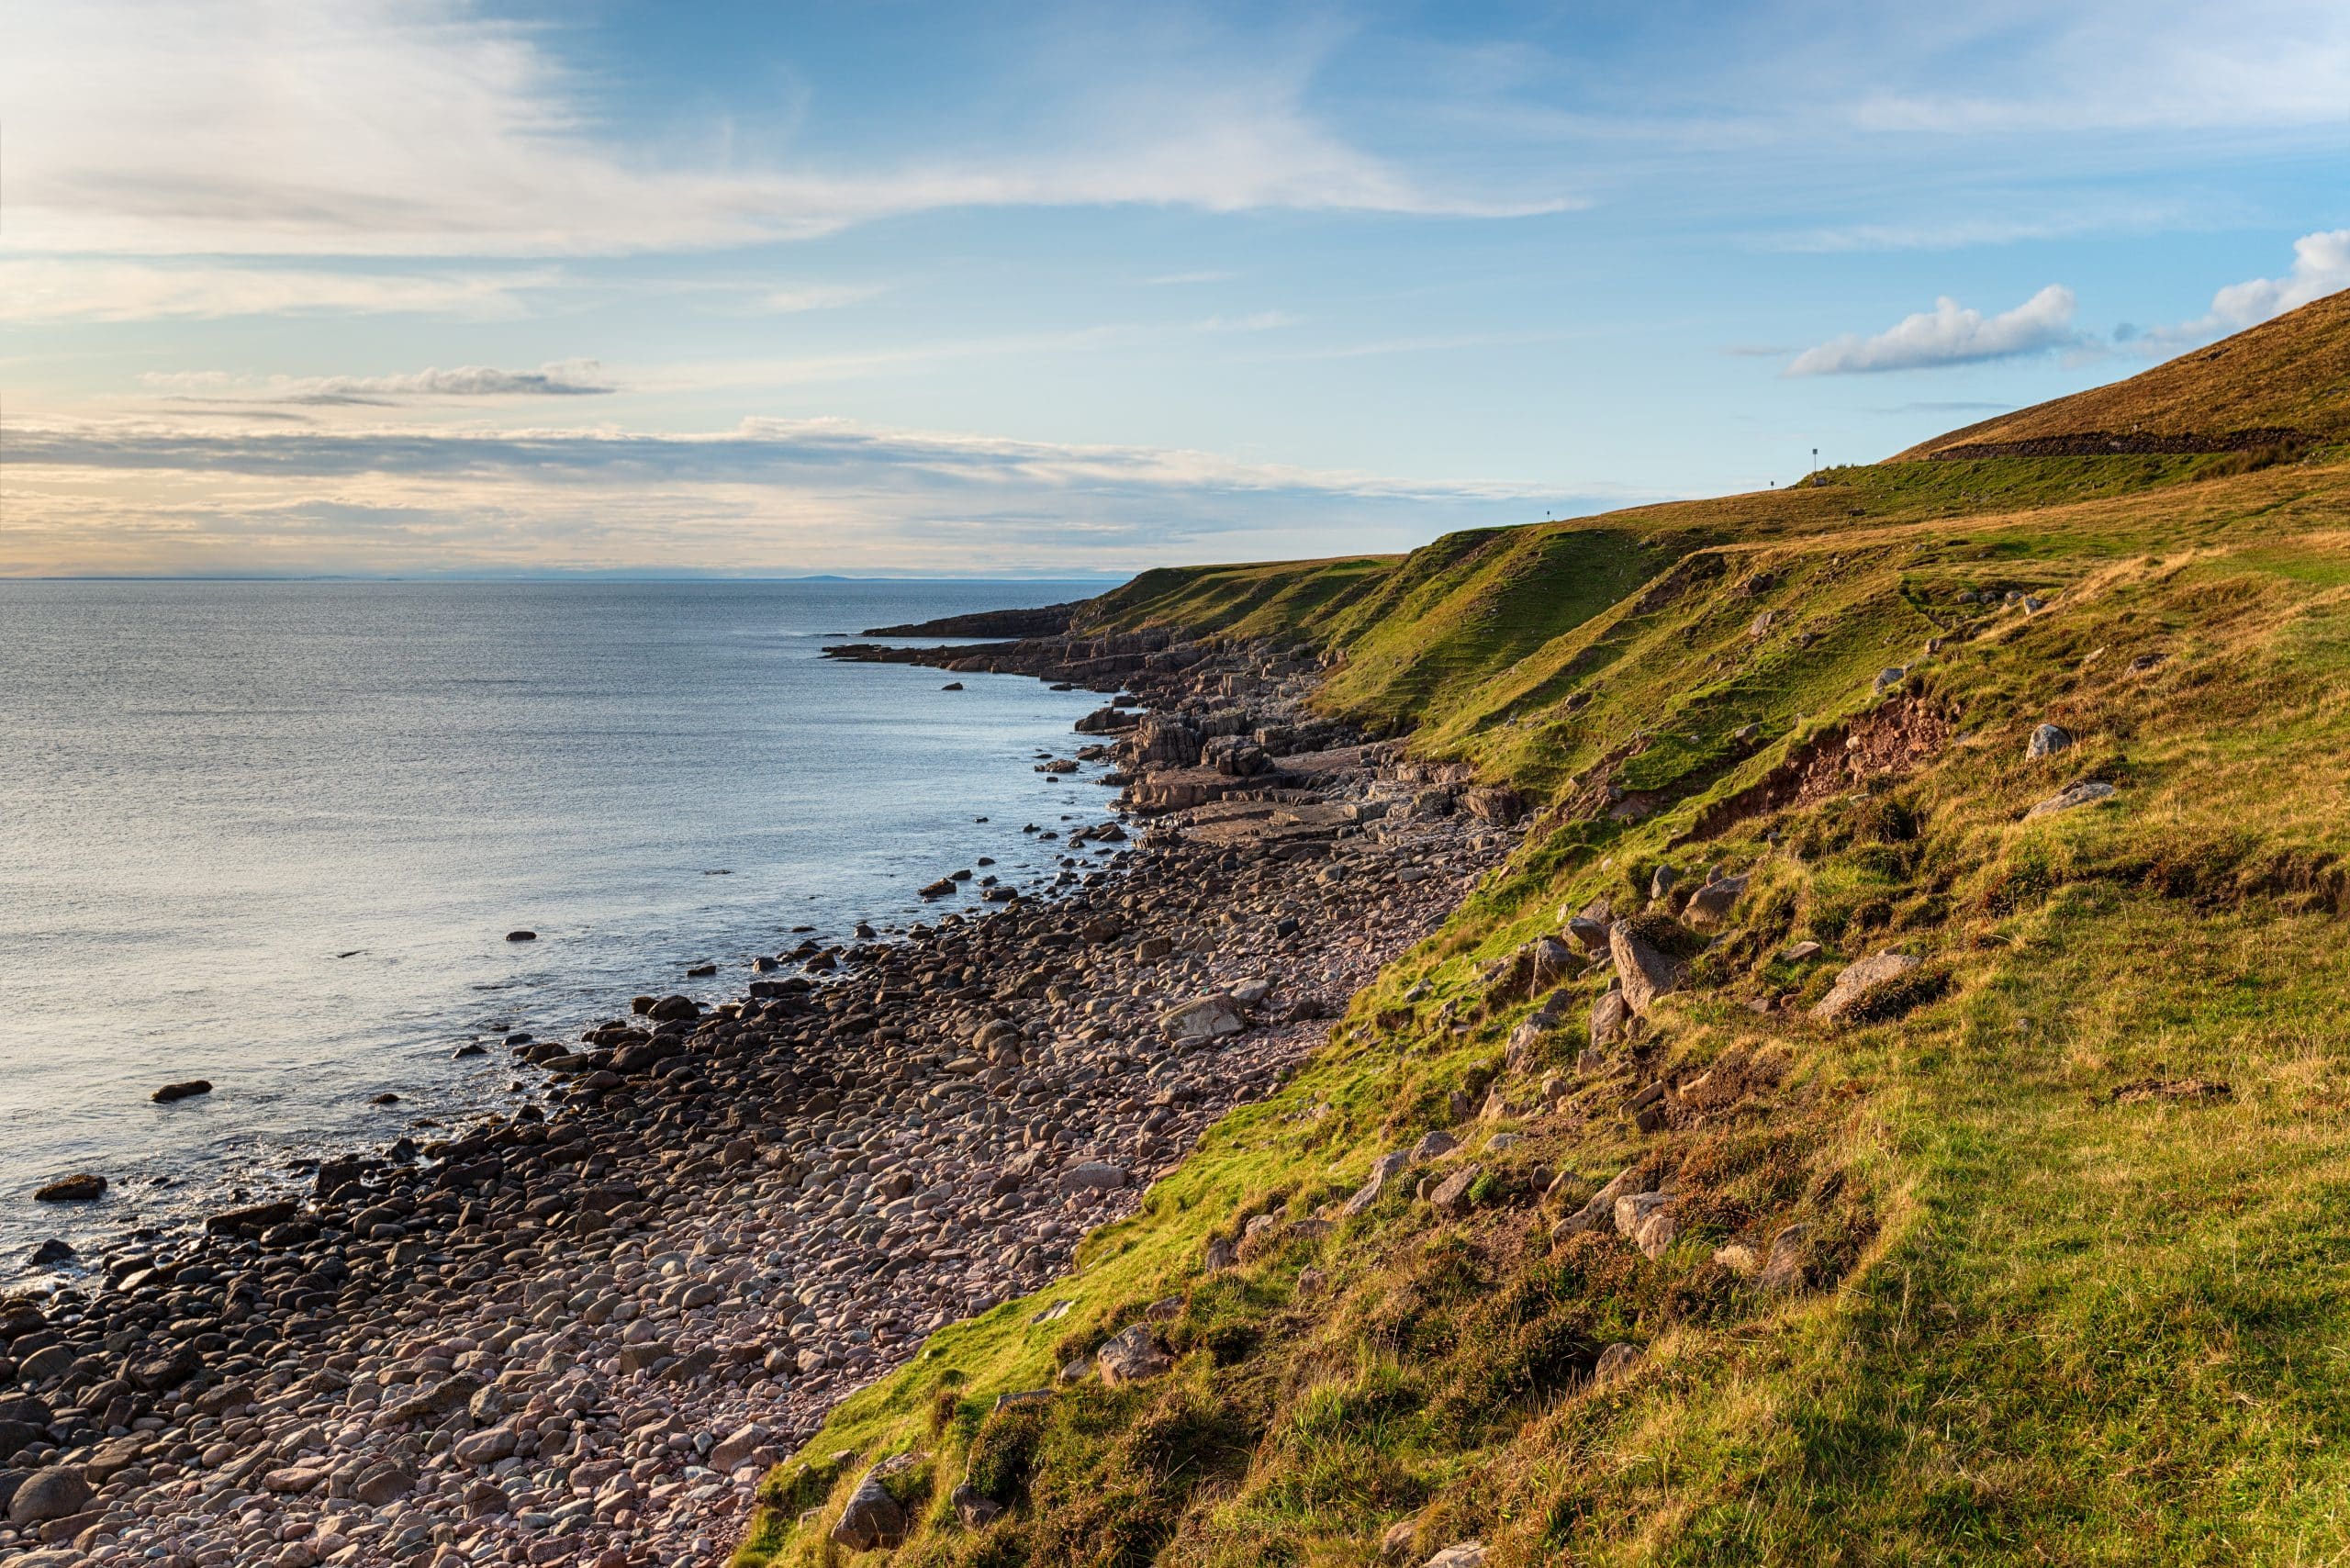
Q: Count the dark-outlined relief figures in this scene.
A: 0